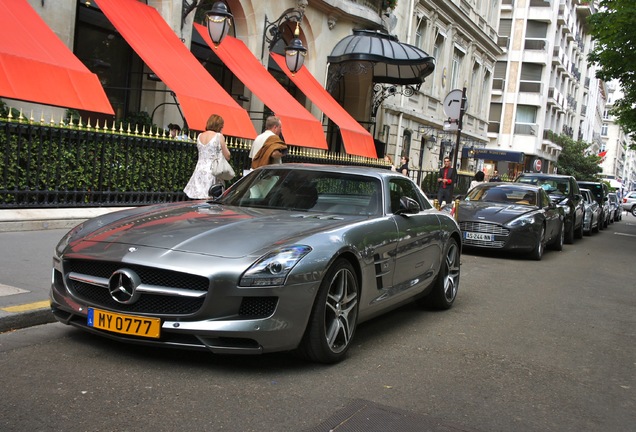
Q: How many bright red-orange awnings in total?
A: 4